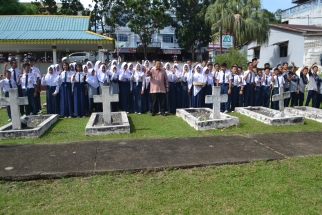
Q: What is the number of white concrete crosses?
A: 4